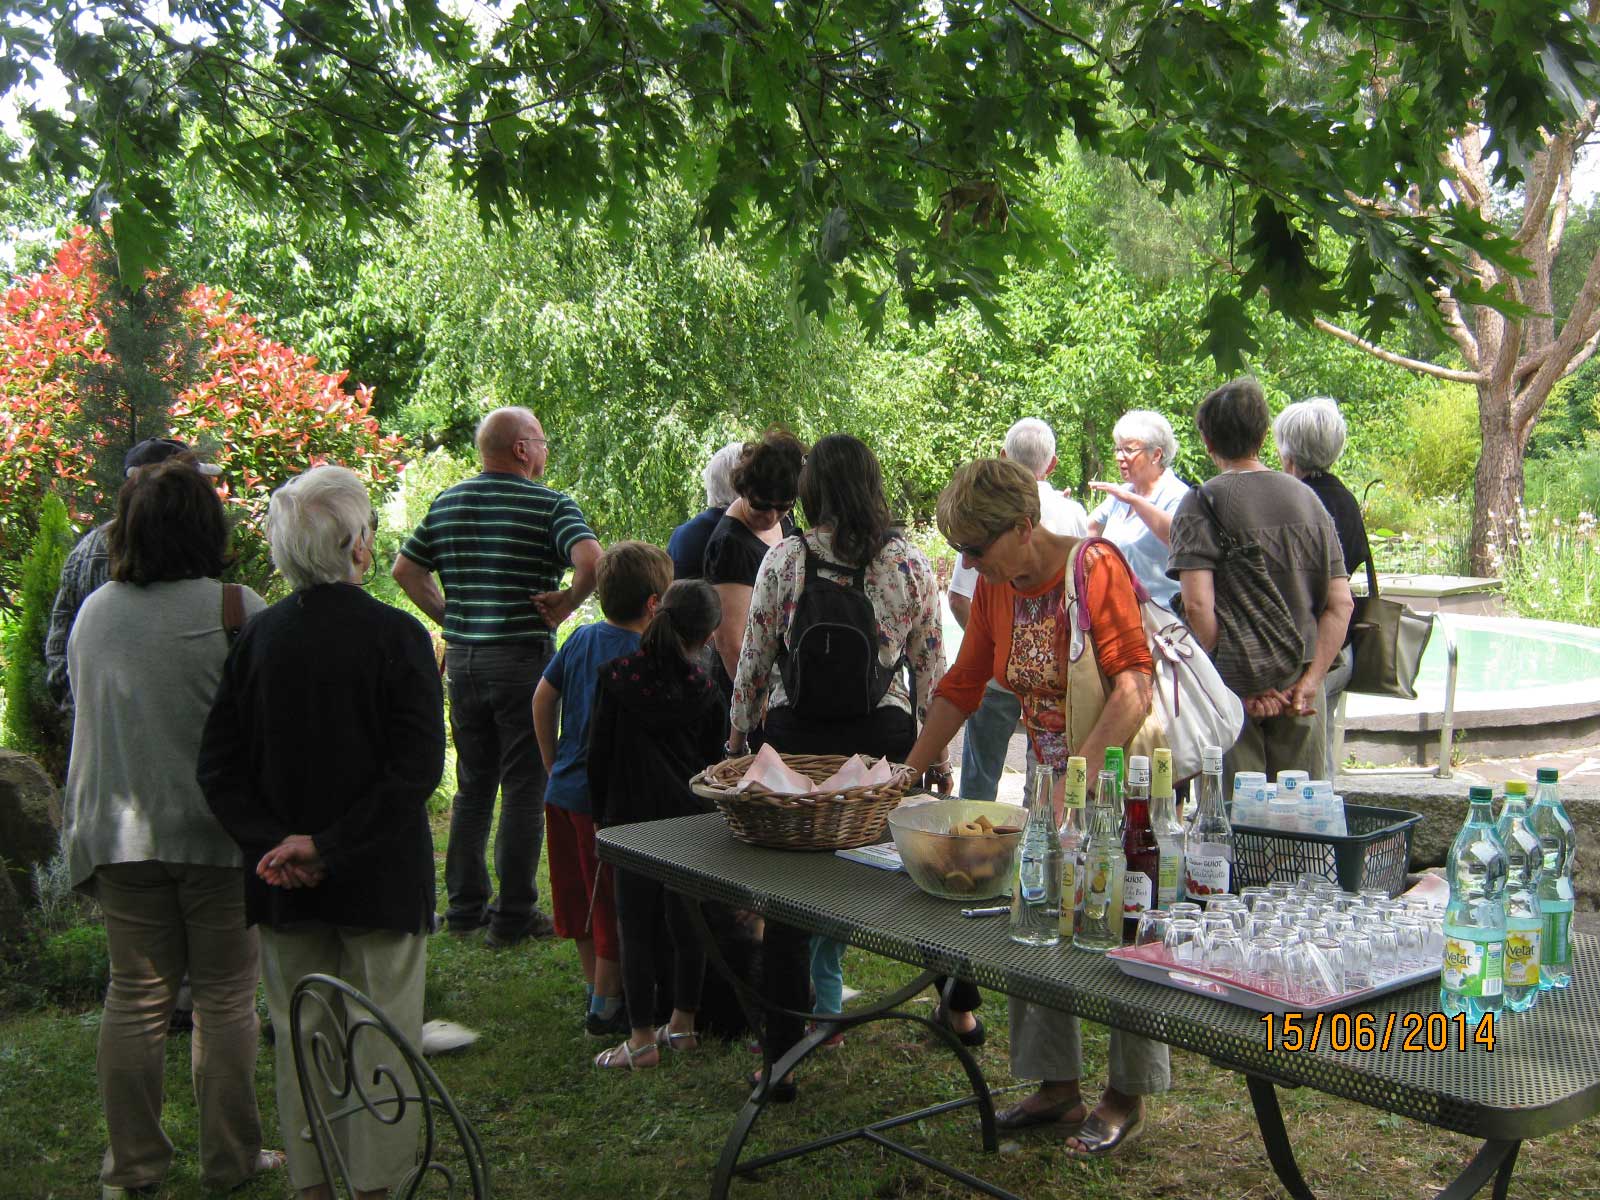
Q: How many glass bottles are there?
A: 7